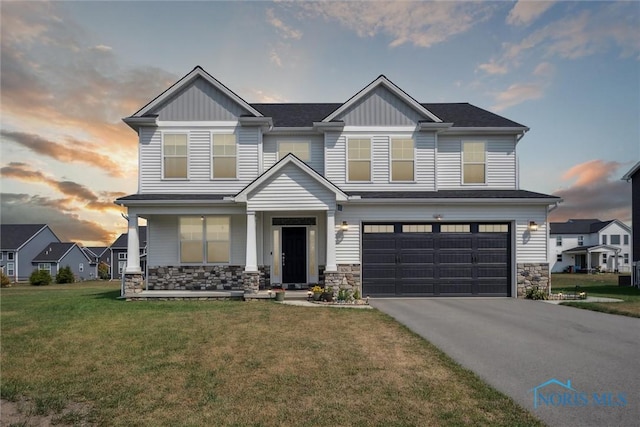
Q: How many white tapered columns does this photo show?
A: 3